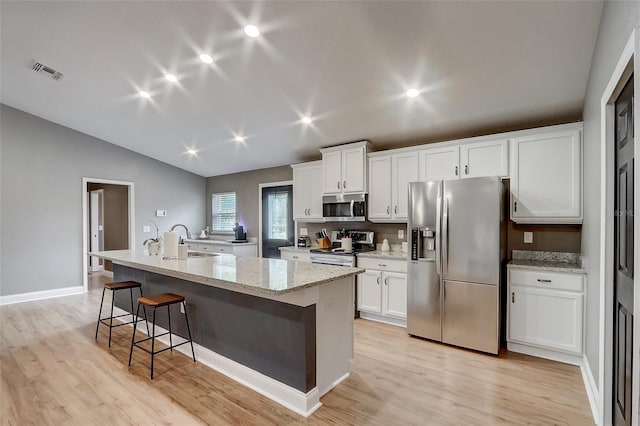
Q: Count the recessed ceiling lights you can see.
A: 8